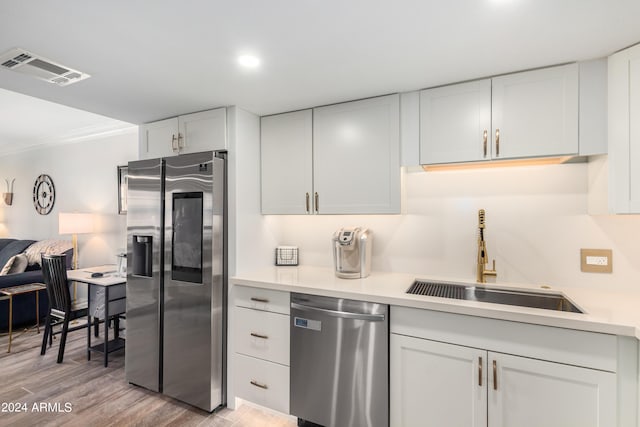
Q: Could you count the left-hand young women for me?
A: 0